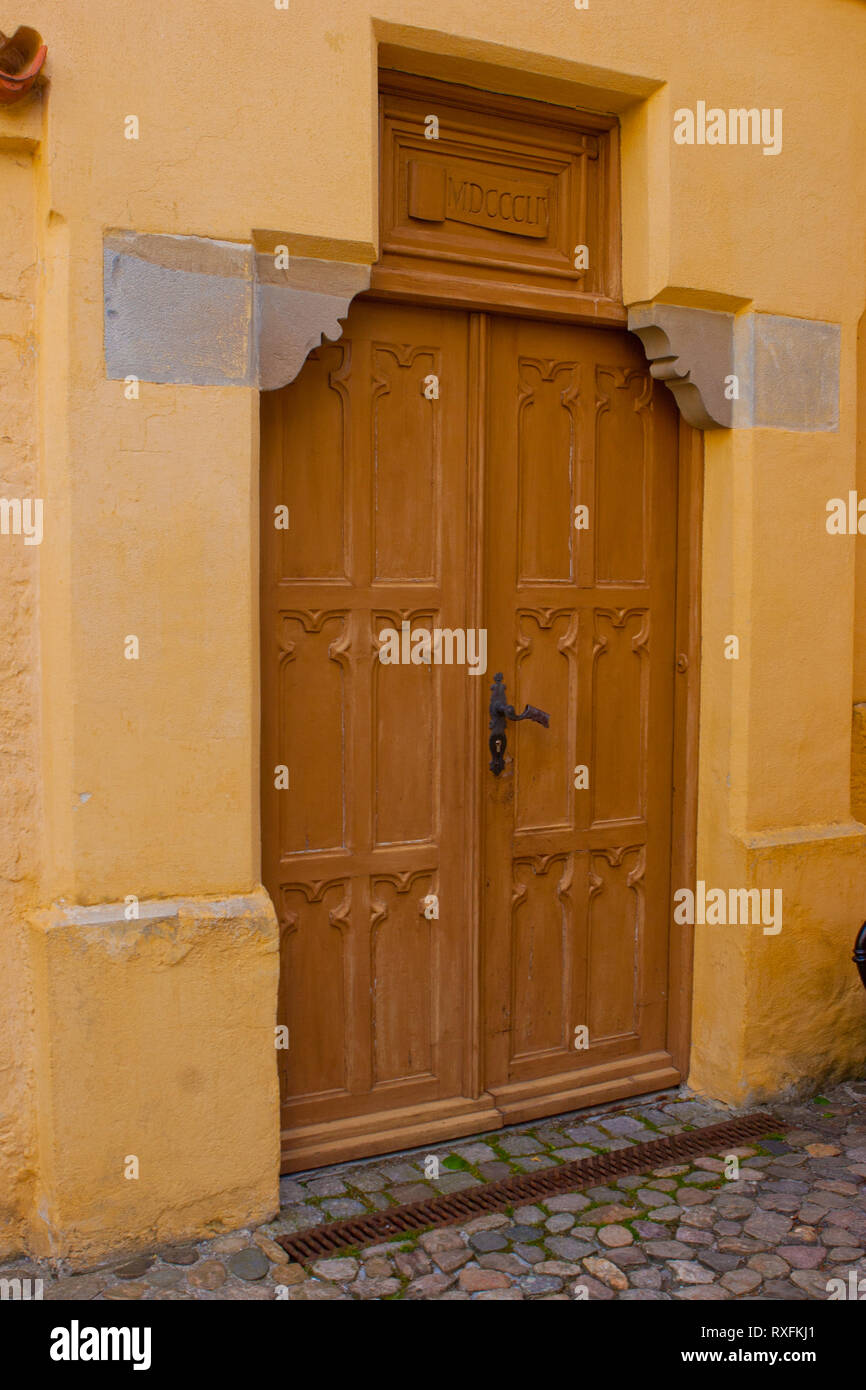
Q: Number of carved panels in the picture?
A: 12